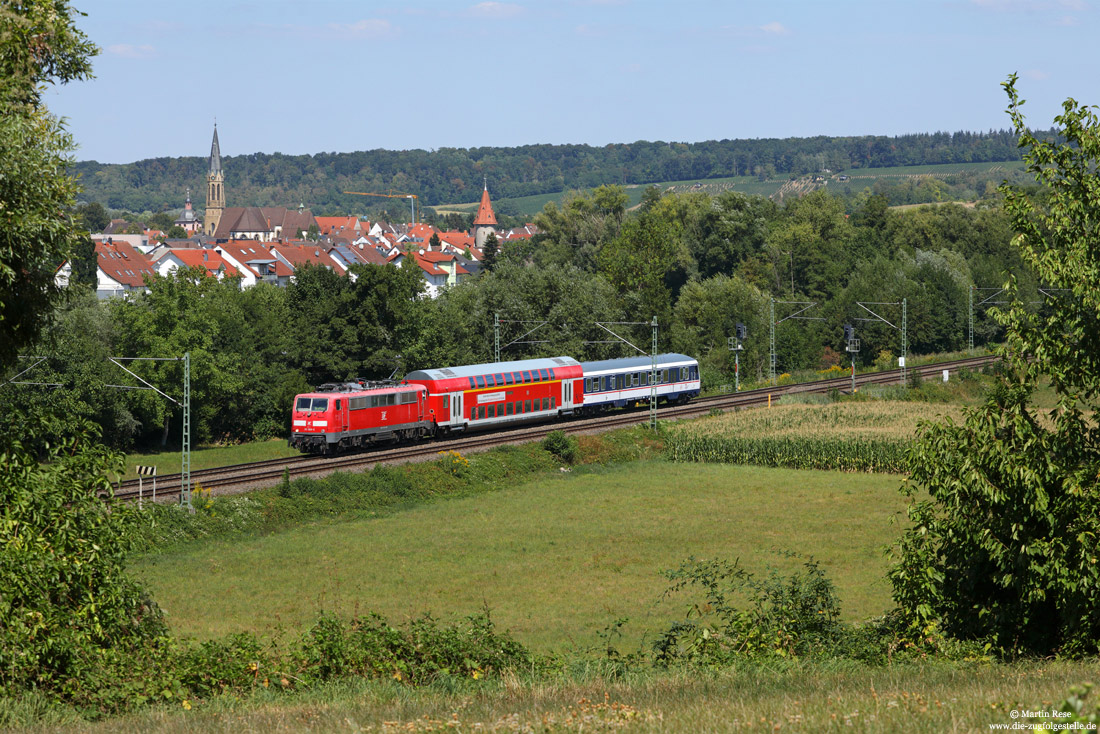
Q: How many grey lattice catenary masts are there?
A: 6